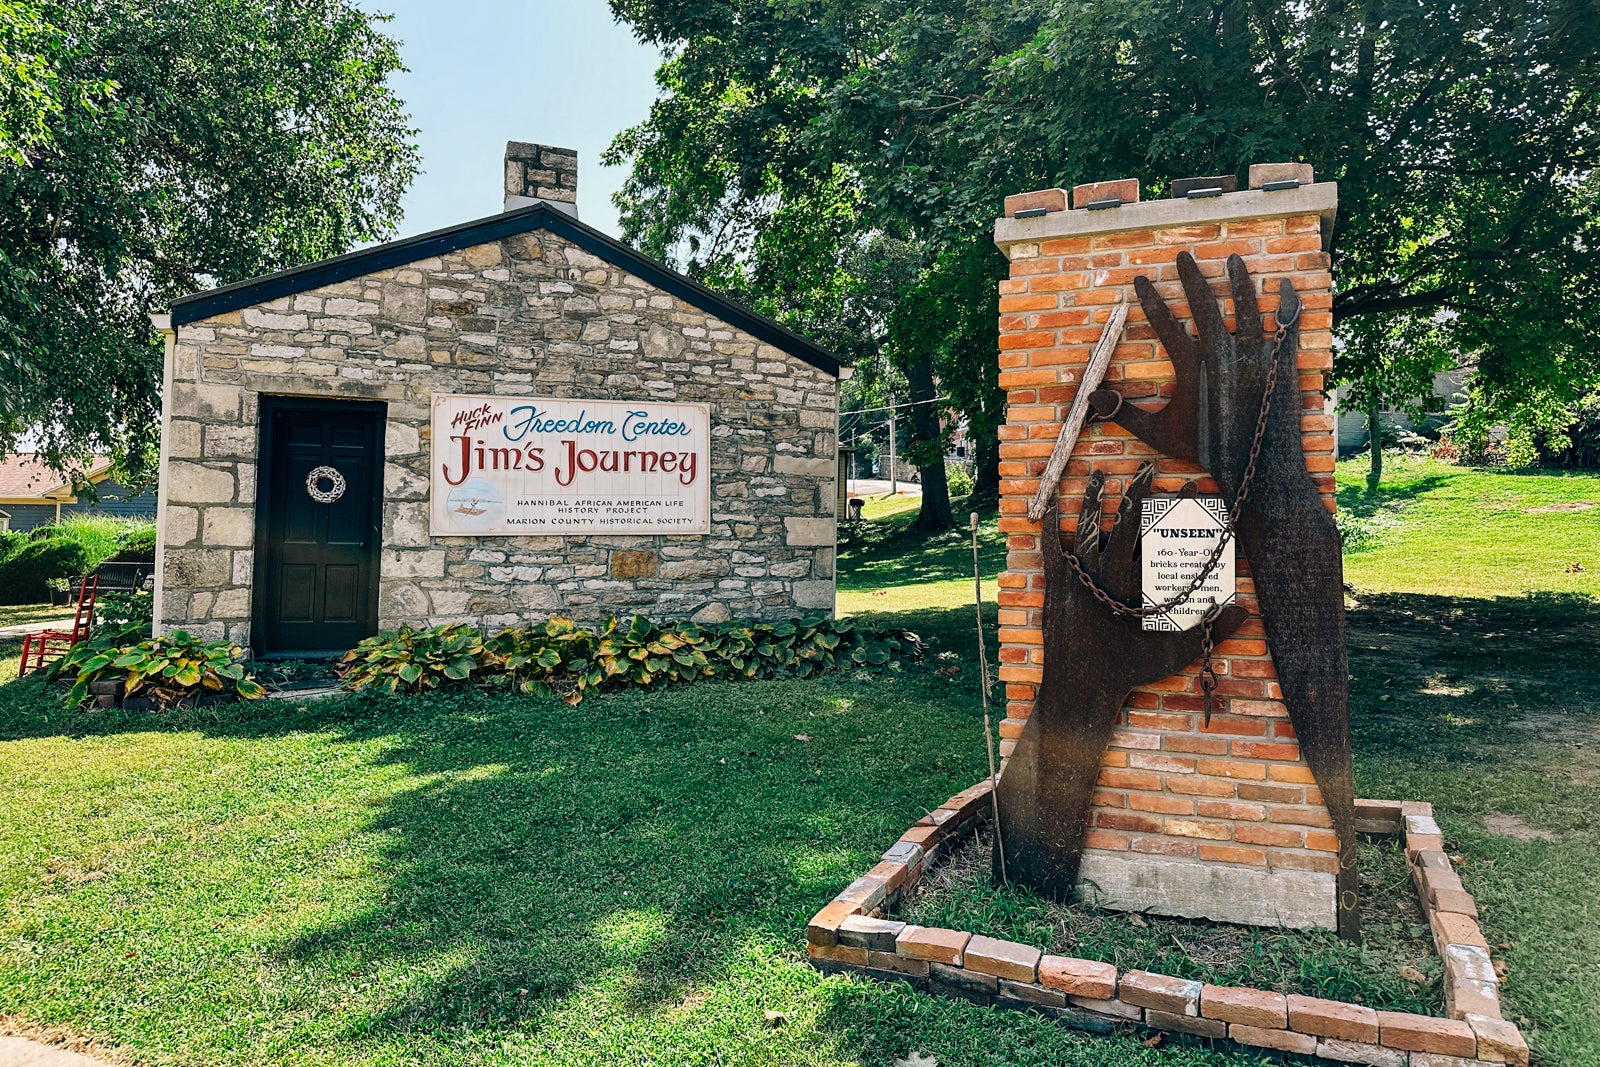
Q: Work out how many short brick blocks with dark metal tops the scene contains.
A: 4